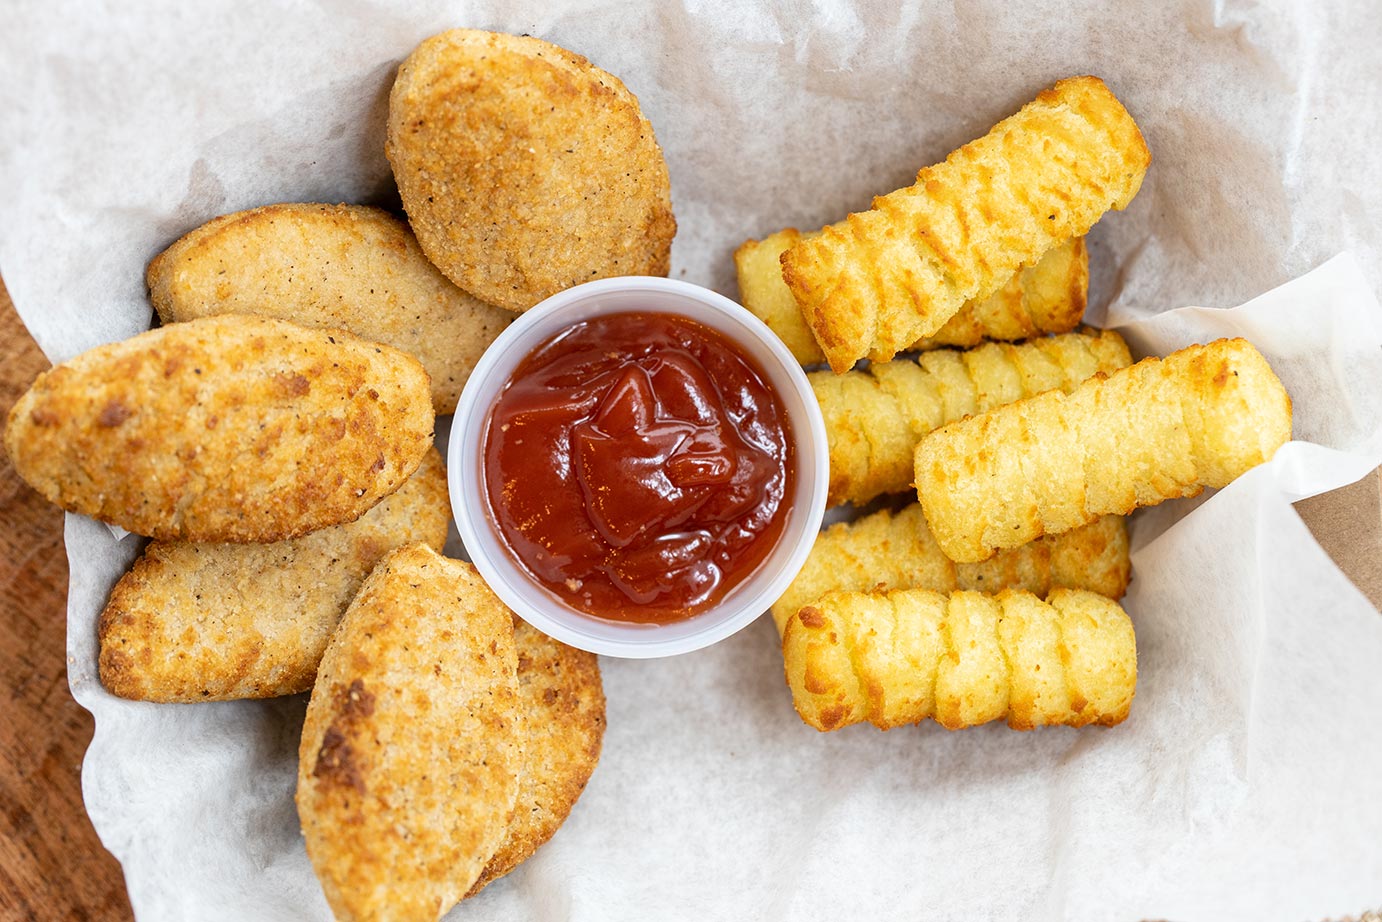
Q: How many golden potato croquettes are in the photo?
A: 6